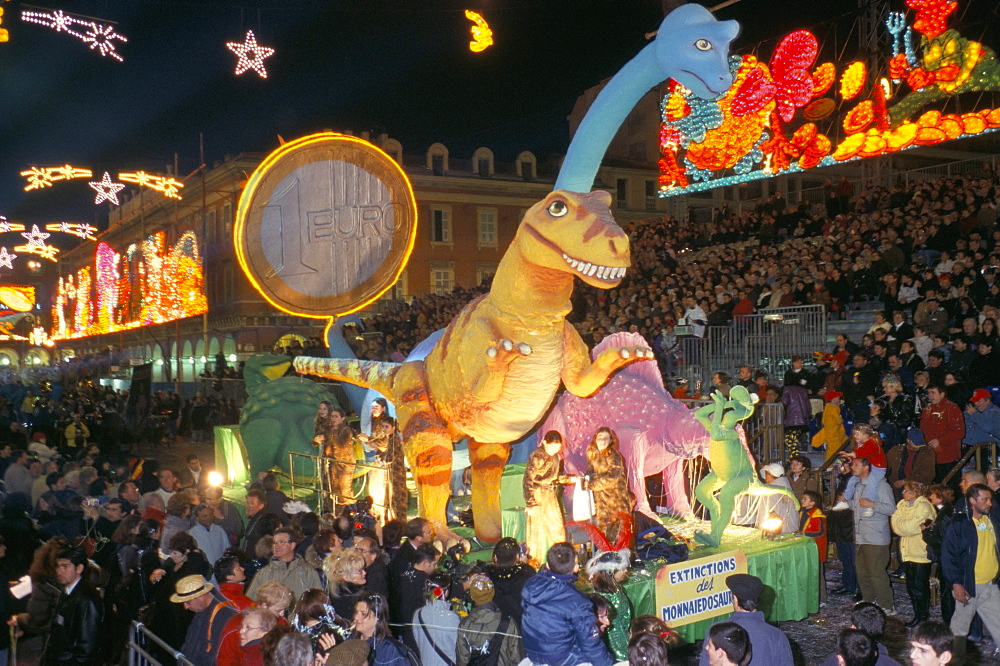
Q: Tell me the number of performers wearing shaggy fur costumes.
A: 6